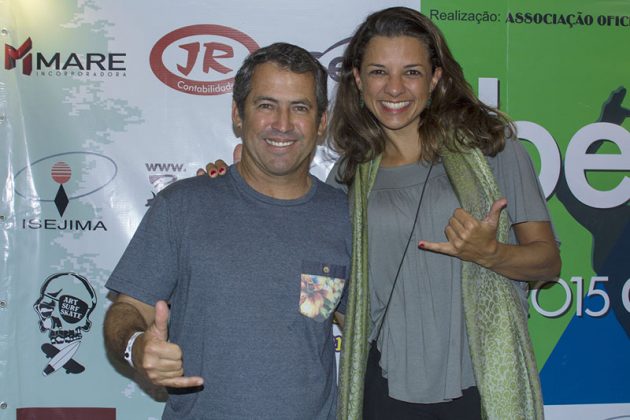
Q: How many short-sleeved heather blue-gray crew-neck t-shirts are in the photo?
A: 1